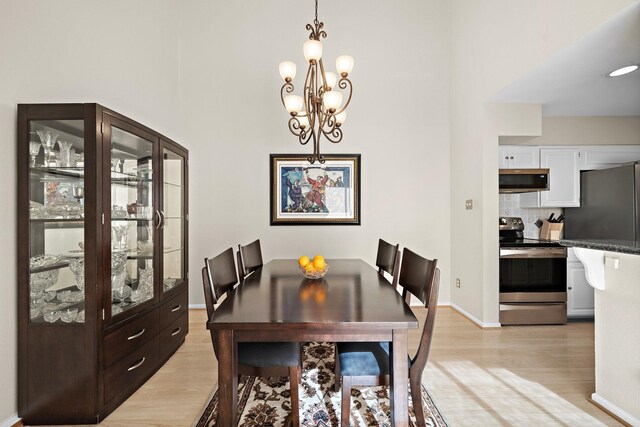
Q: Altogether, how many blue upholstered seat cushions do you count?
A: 2